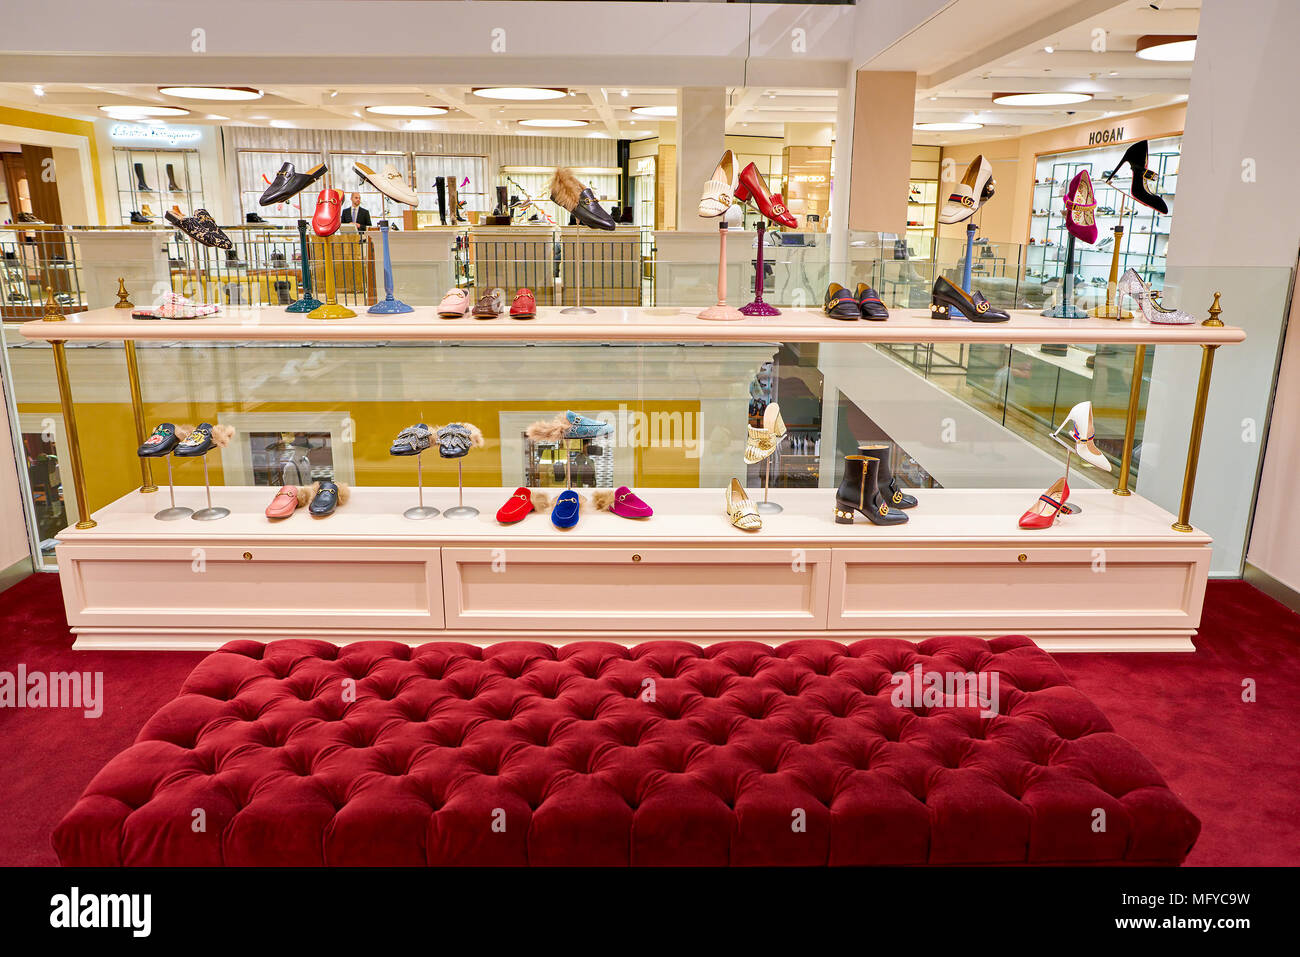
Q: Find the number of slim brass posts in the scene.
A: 4